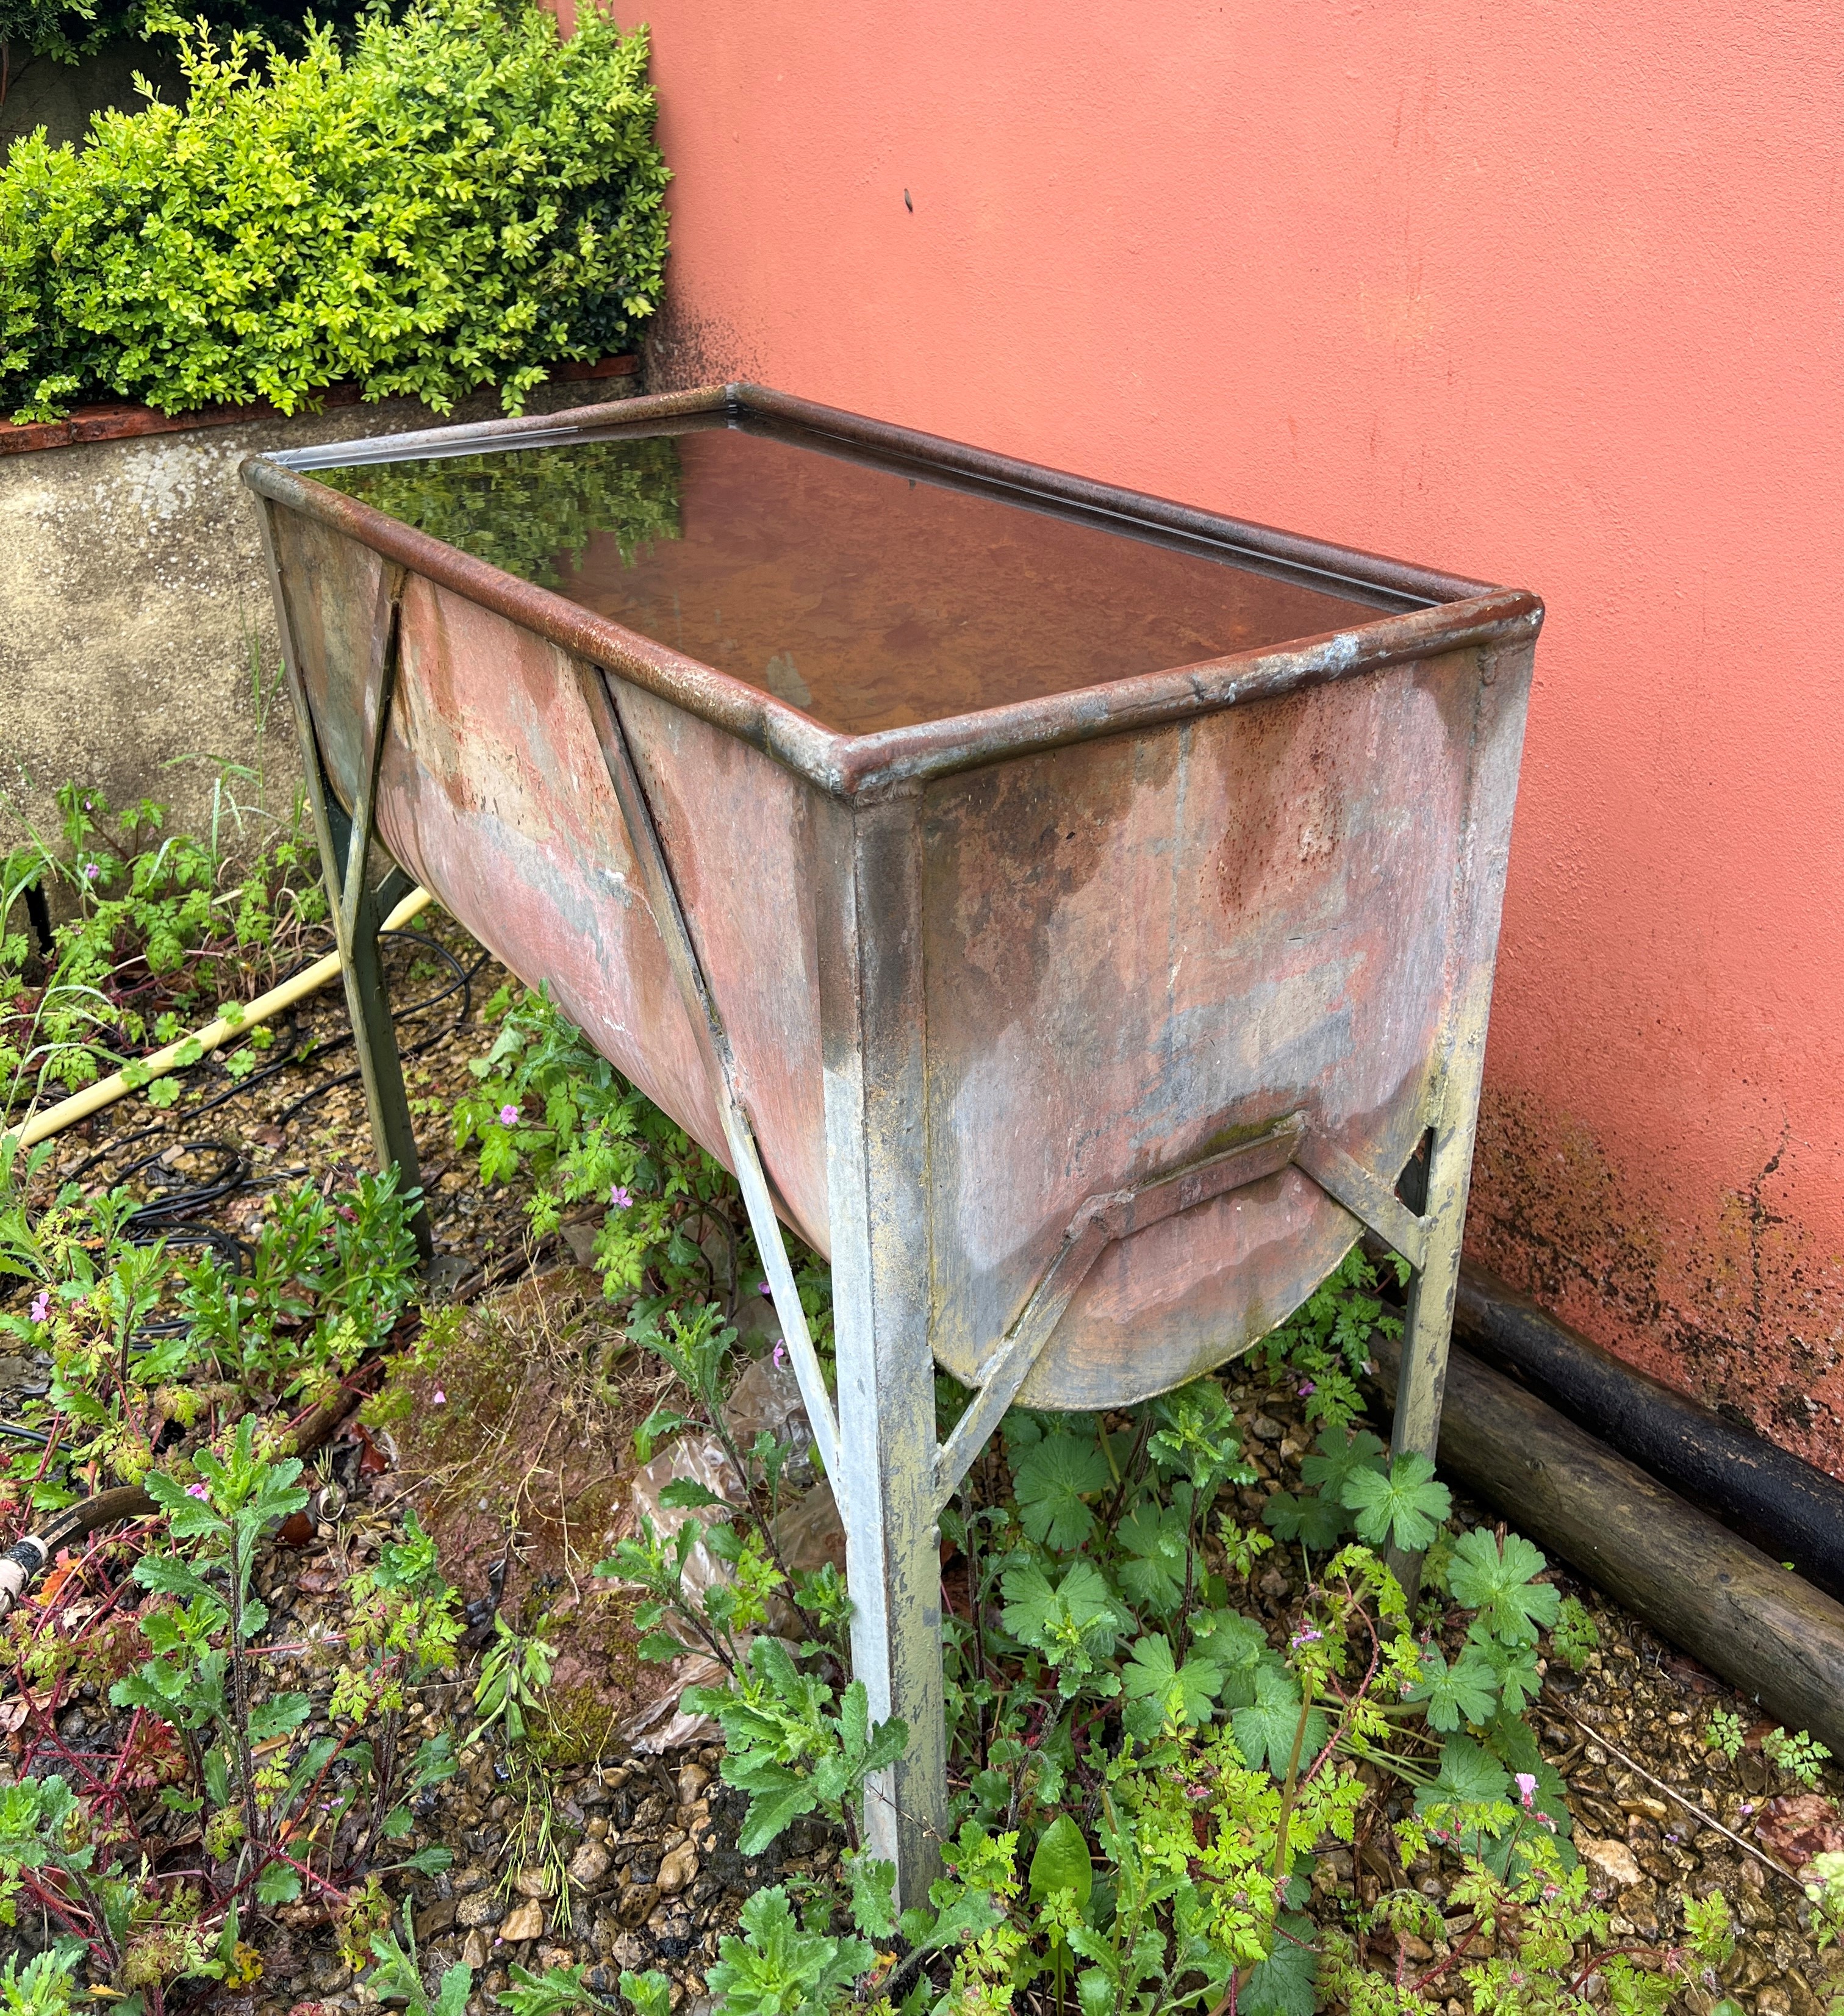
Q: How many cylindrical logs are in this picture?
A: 2